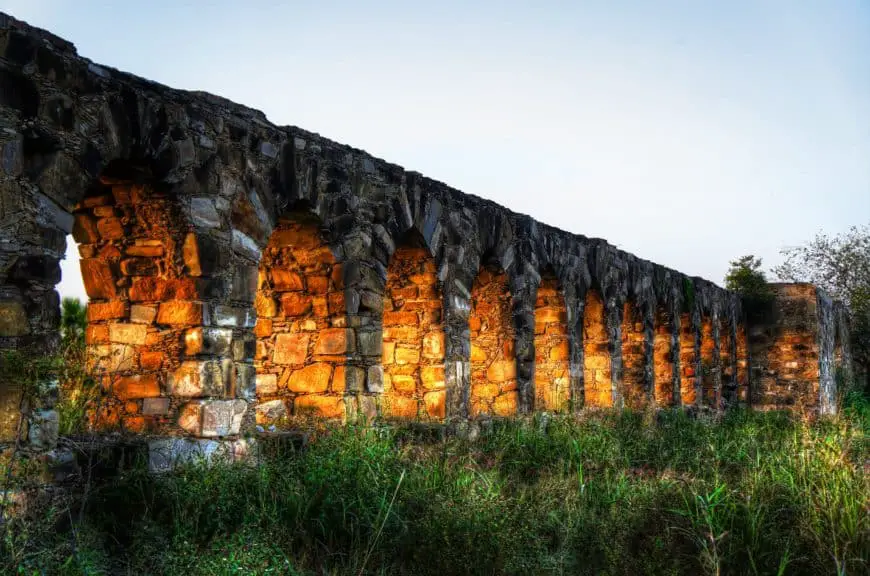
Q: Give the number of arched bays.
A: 12